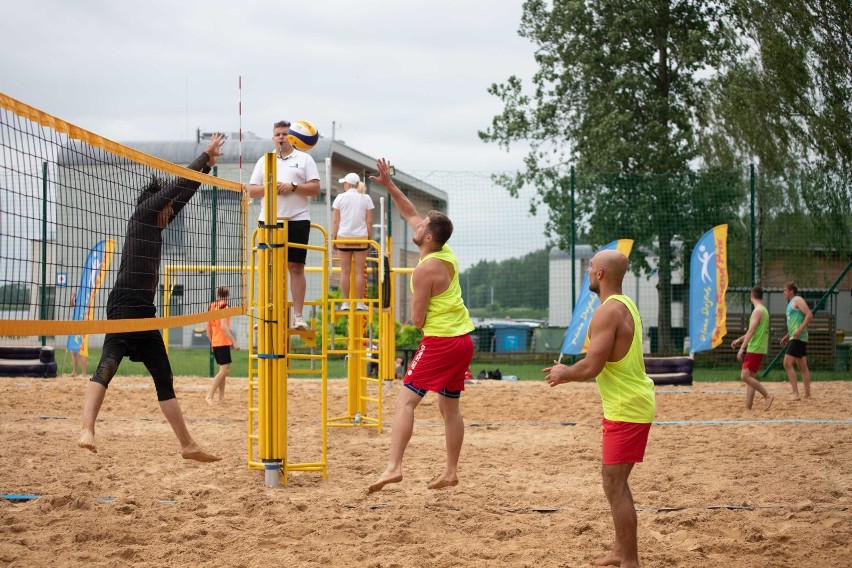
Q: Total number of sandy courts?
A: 2